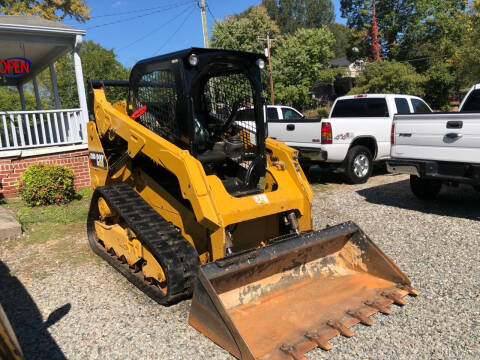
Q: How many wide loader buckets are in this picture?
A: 1